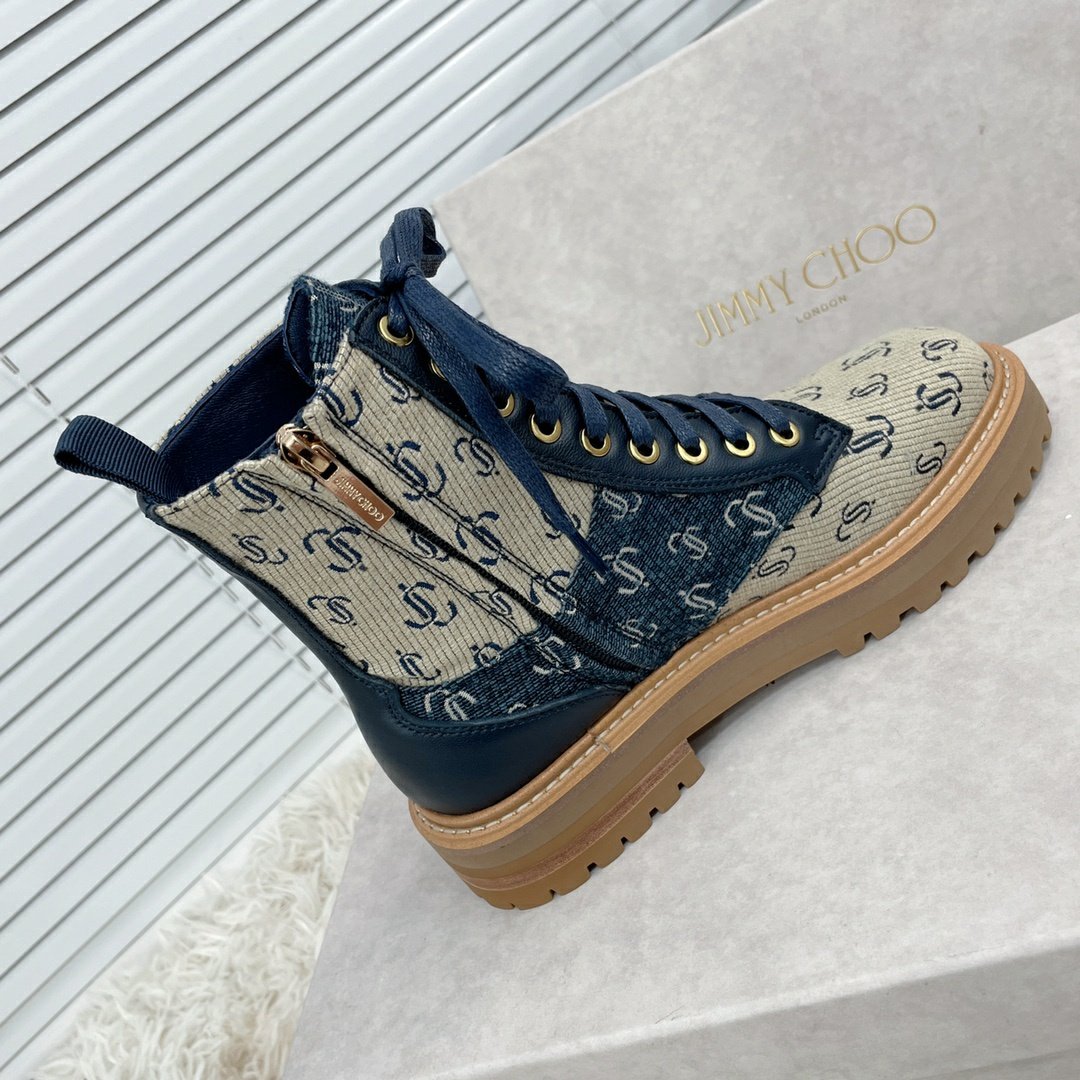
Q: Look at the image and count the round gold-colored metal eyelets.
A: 9